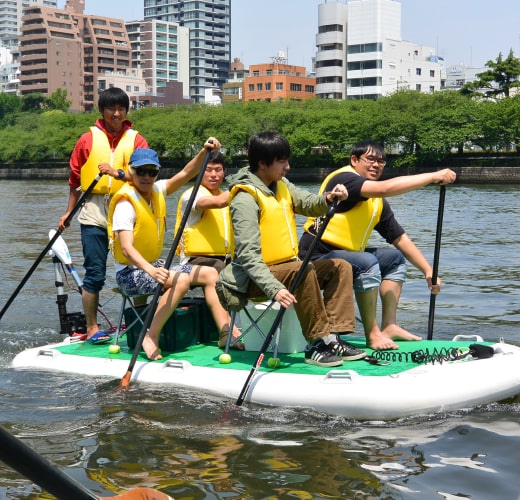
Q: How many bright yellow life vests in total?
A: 5